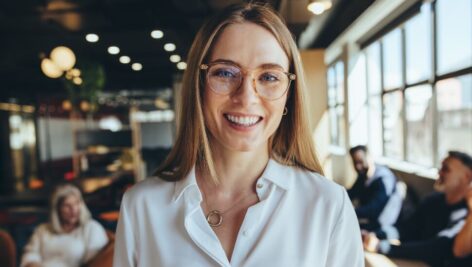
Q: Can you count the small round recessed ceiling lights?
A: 8